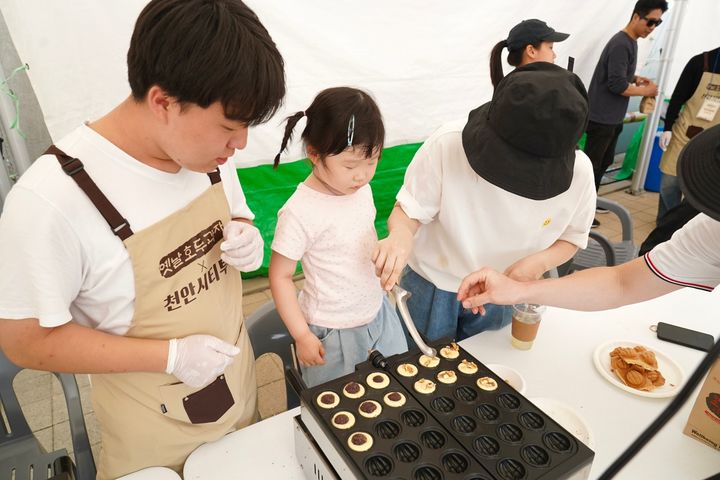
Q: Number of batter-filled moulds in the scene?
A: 14